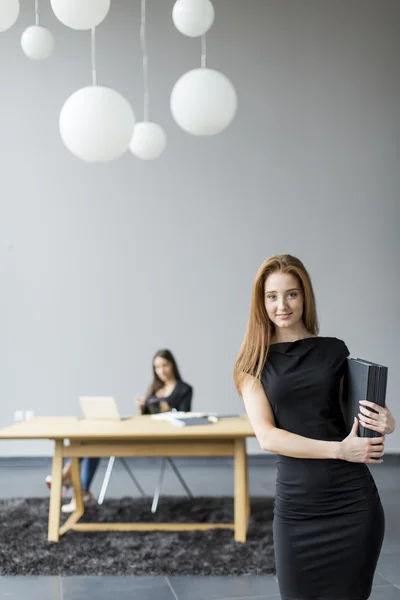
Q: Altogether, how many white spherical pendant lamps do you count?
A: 7